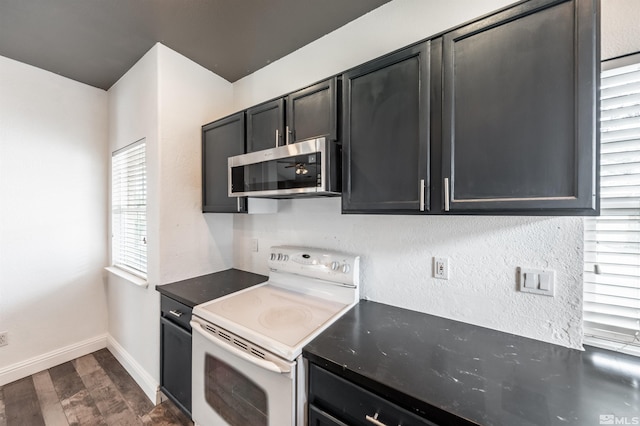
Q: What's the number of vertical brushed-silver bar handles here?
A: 5